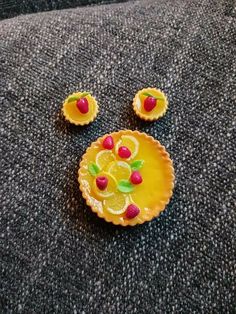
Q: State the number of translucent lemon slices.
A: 5